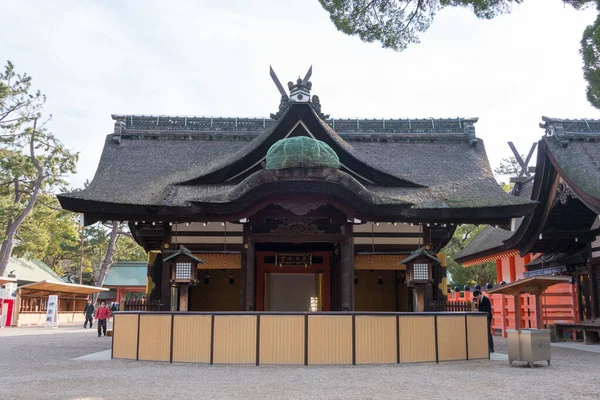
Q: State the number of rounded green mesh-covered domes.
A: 1